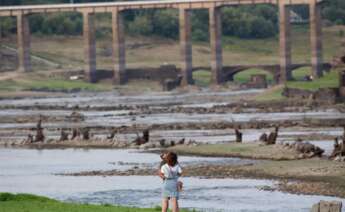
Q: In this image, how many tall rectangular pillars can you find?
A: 7